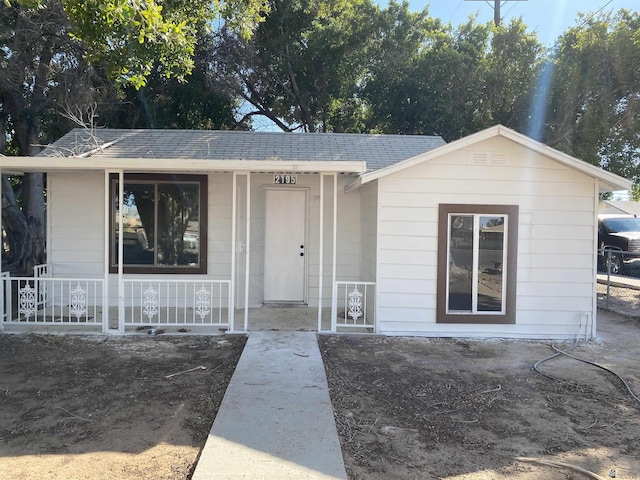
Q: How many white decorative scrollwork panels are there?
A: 5